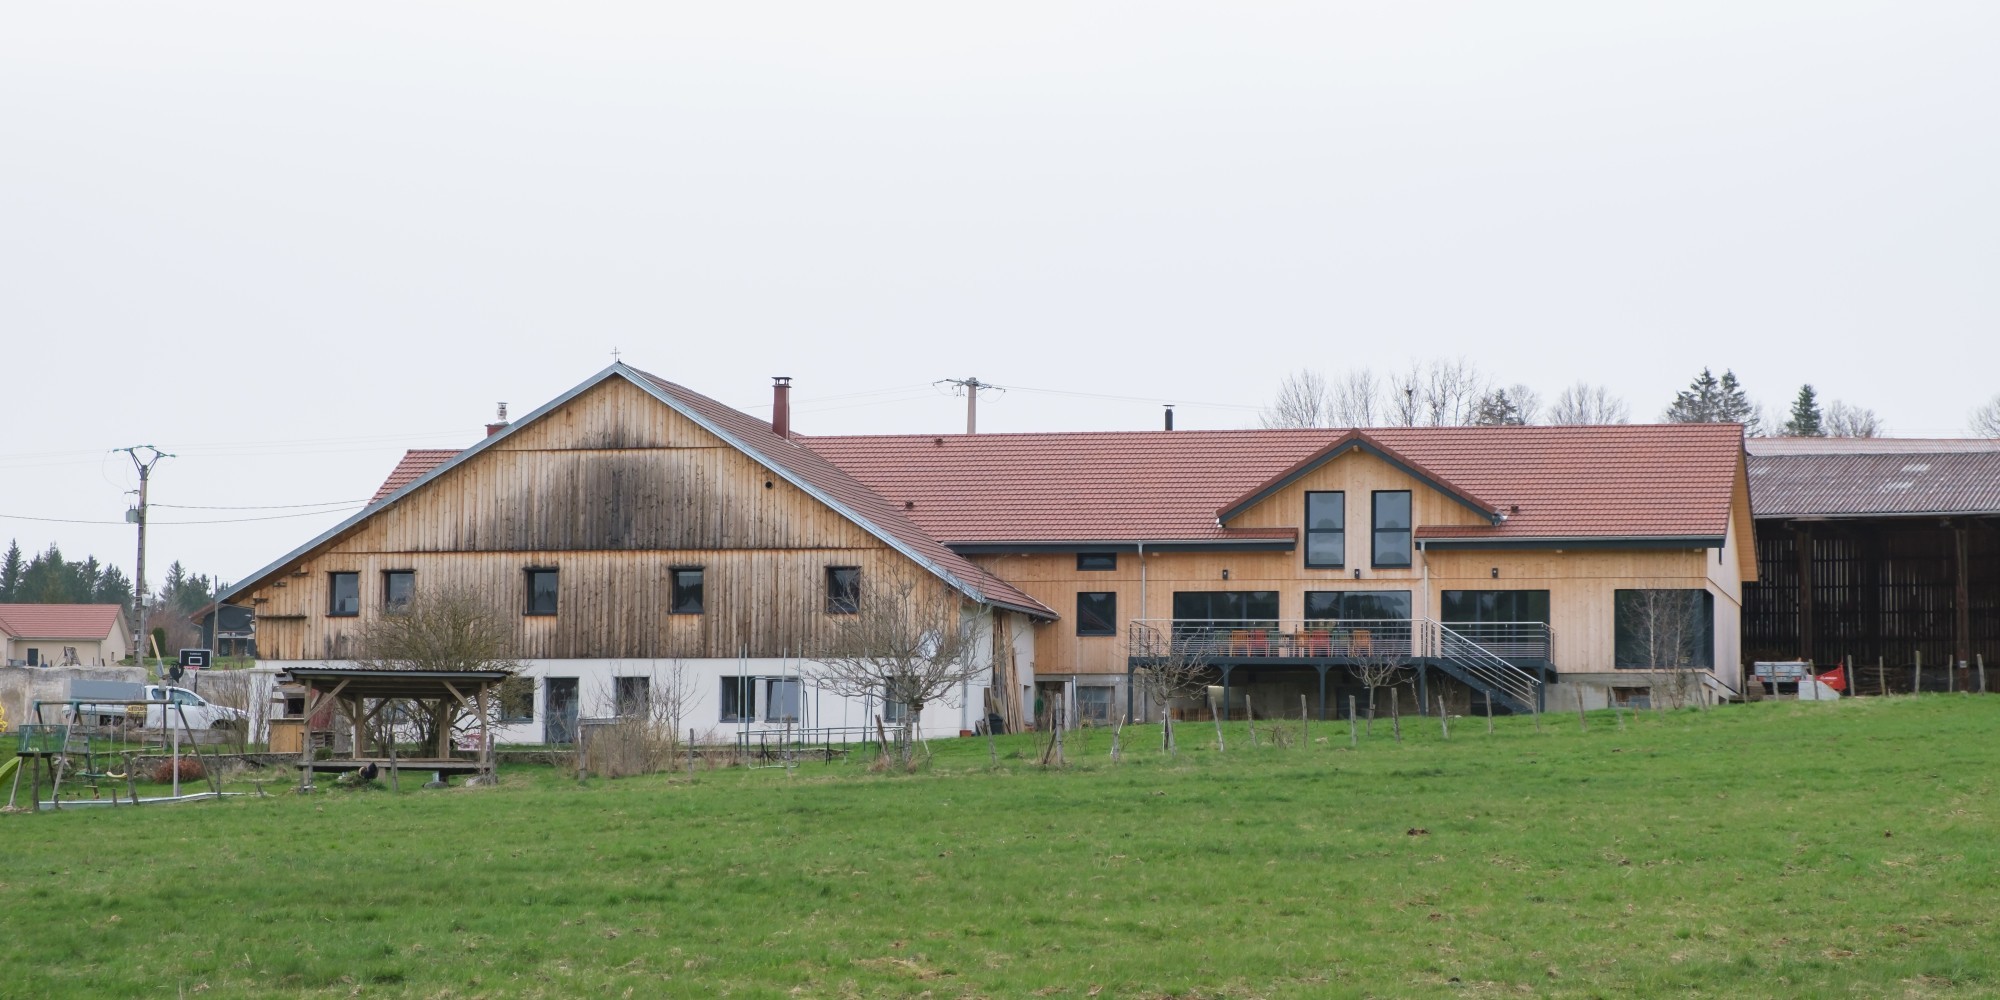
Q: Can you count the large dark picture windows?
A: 4